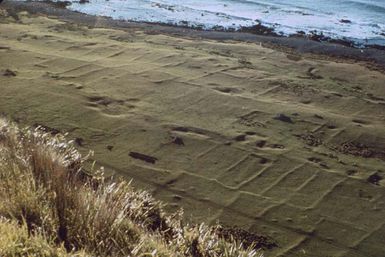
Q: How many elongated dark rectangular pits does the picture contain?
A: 1